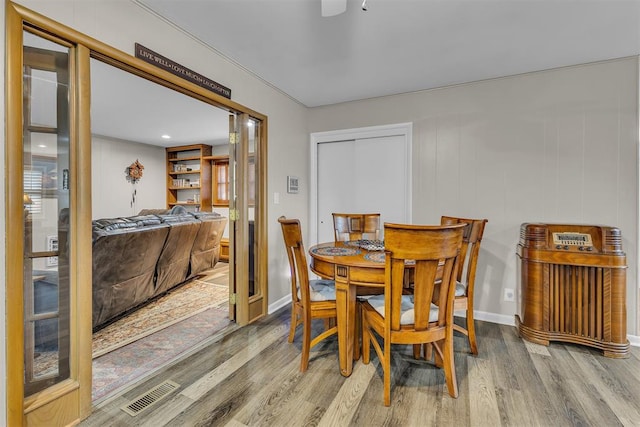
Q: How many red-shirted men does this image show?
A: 0